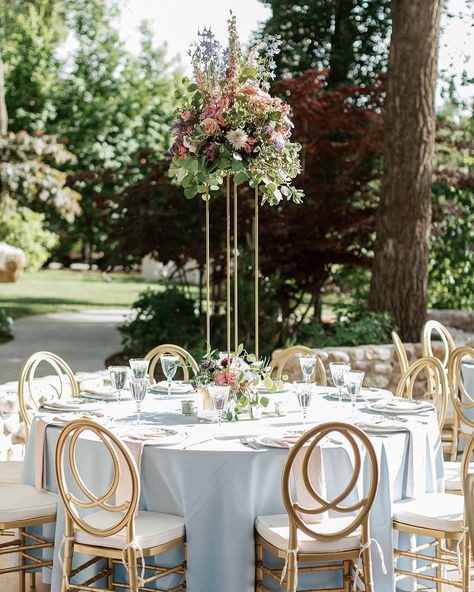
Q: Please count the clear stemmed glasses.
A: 9